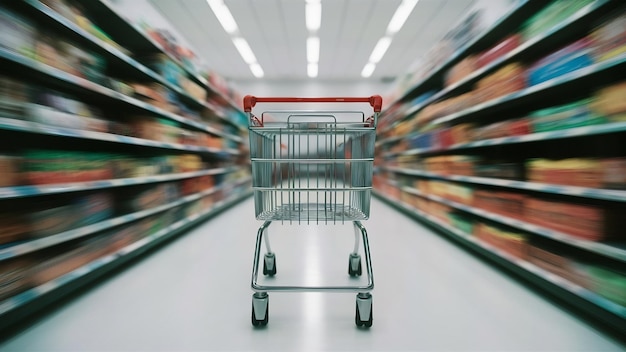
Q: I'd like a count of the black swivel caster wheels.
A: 4